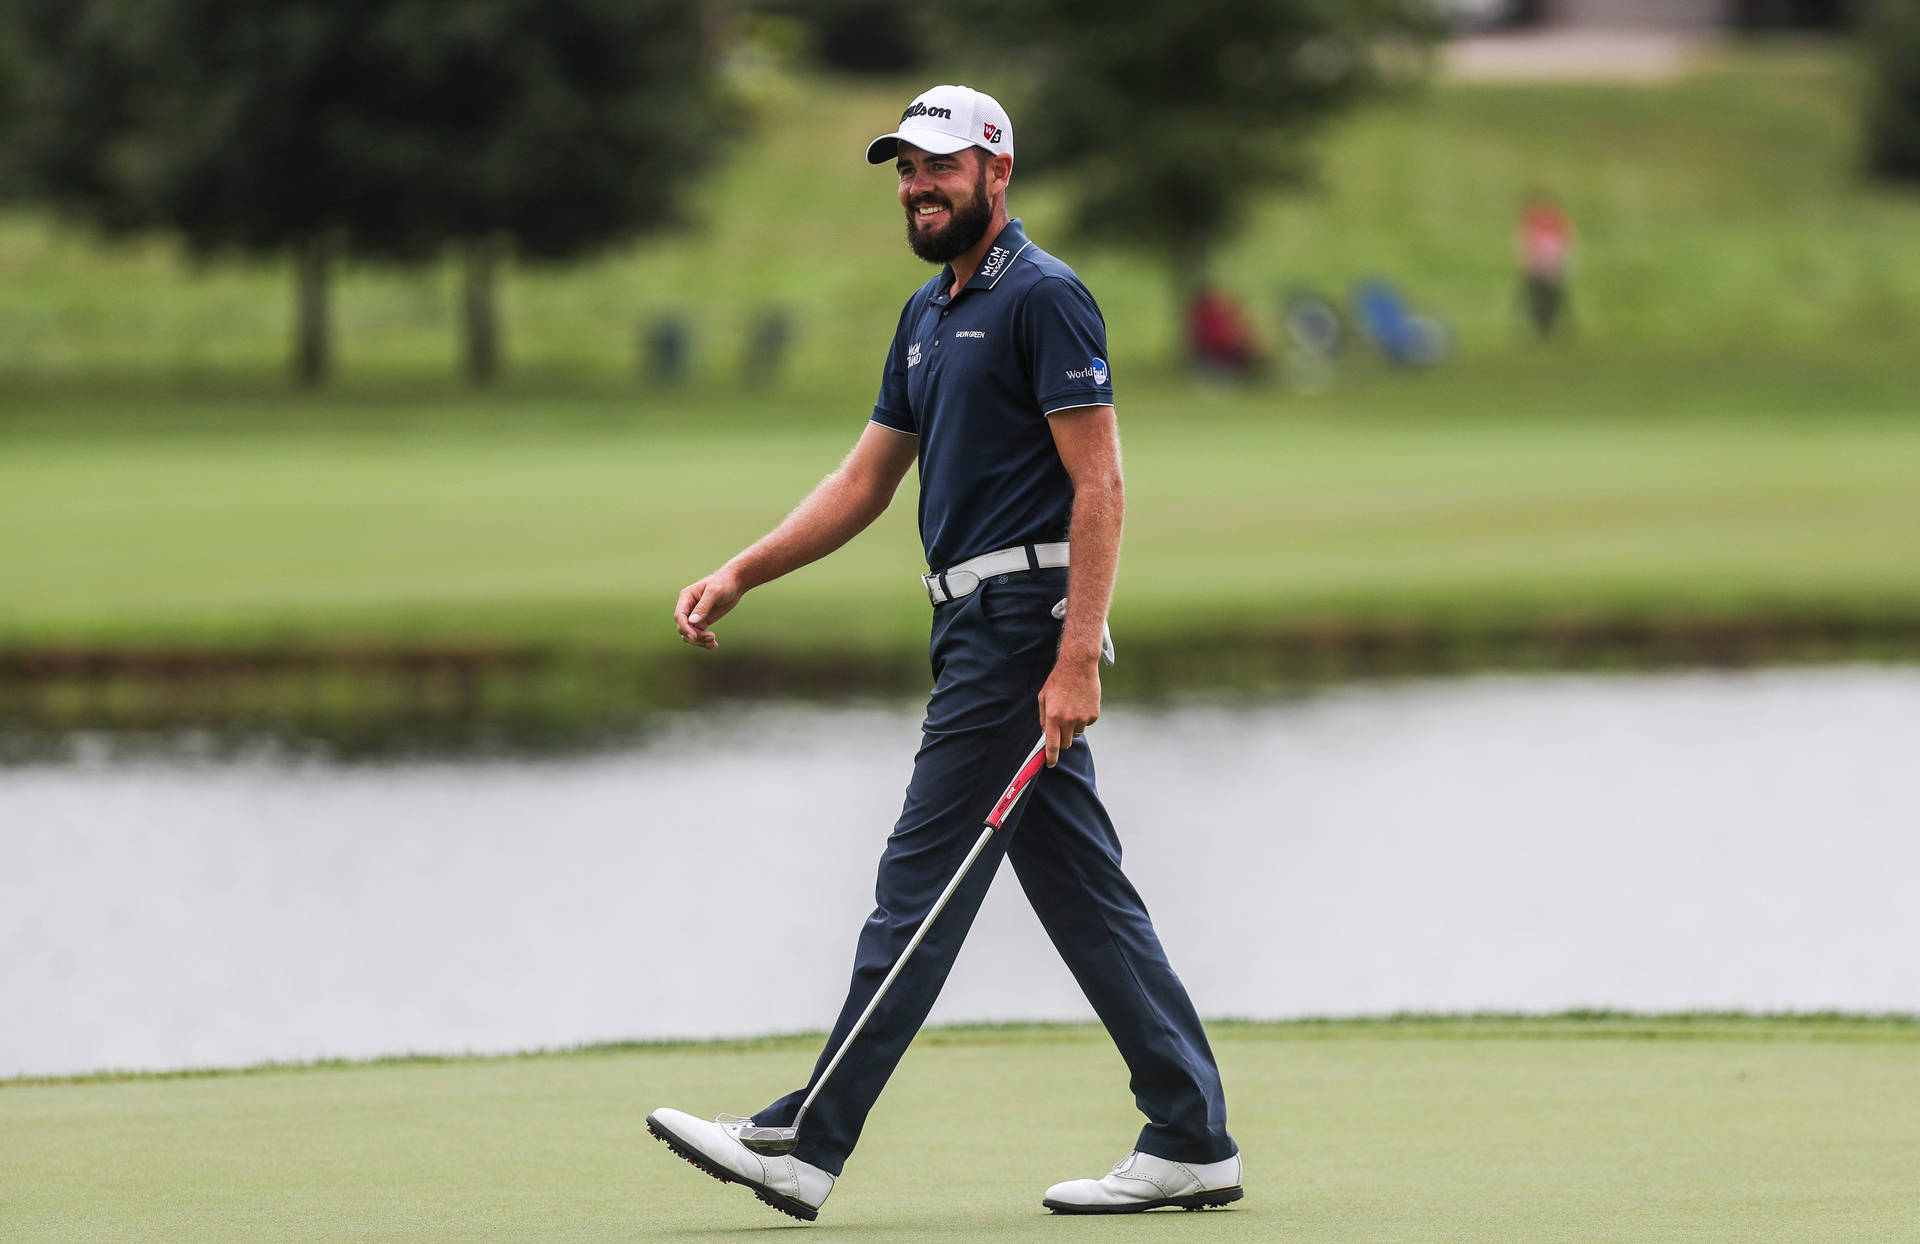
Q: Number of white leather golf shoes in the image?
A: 2